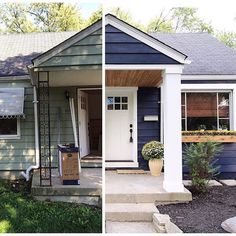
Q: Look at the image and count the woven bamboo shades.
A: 1